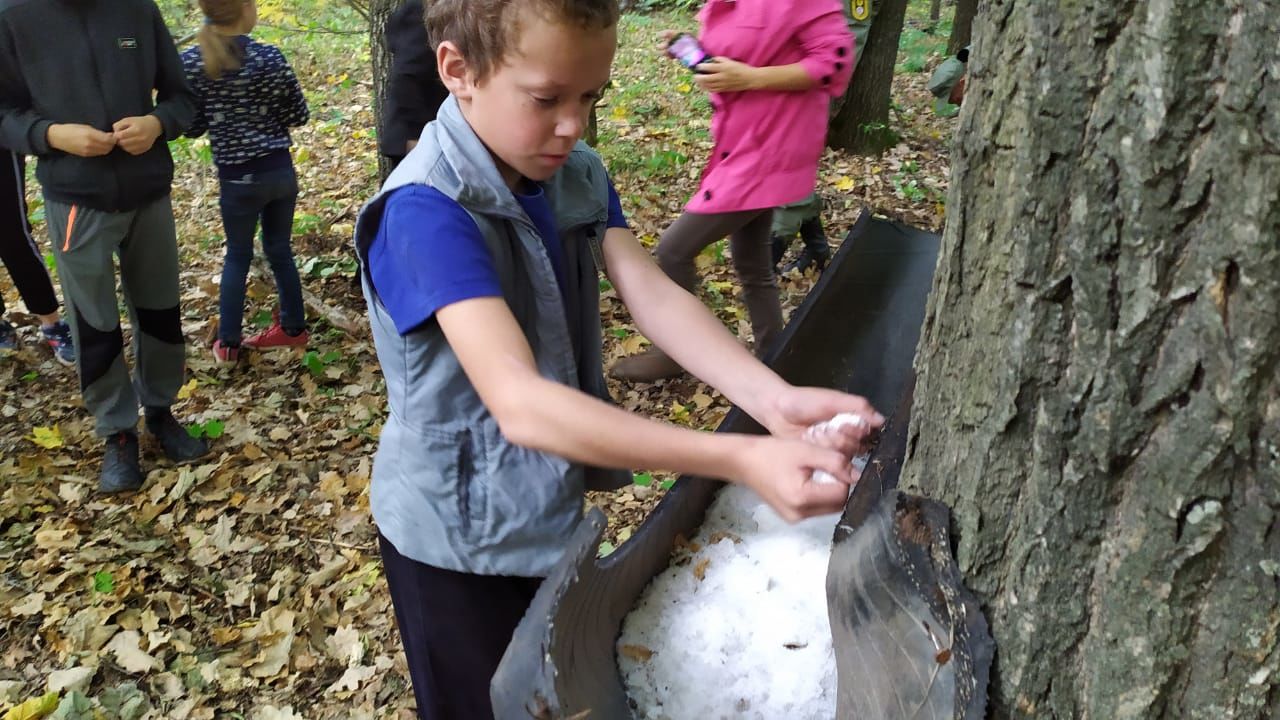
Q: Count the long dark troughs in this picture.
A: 1